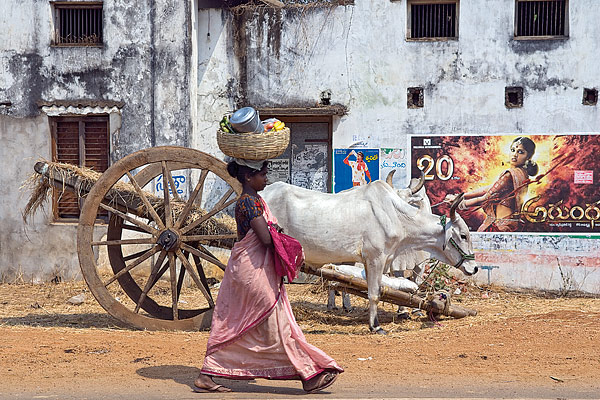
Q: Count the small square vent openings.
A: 3